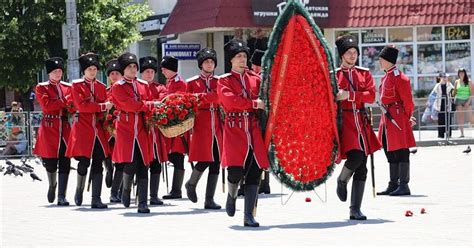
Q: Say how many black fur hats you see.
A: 11